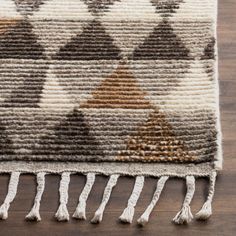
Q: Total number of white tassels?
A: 9